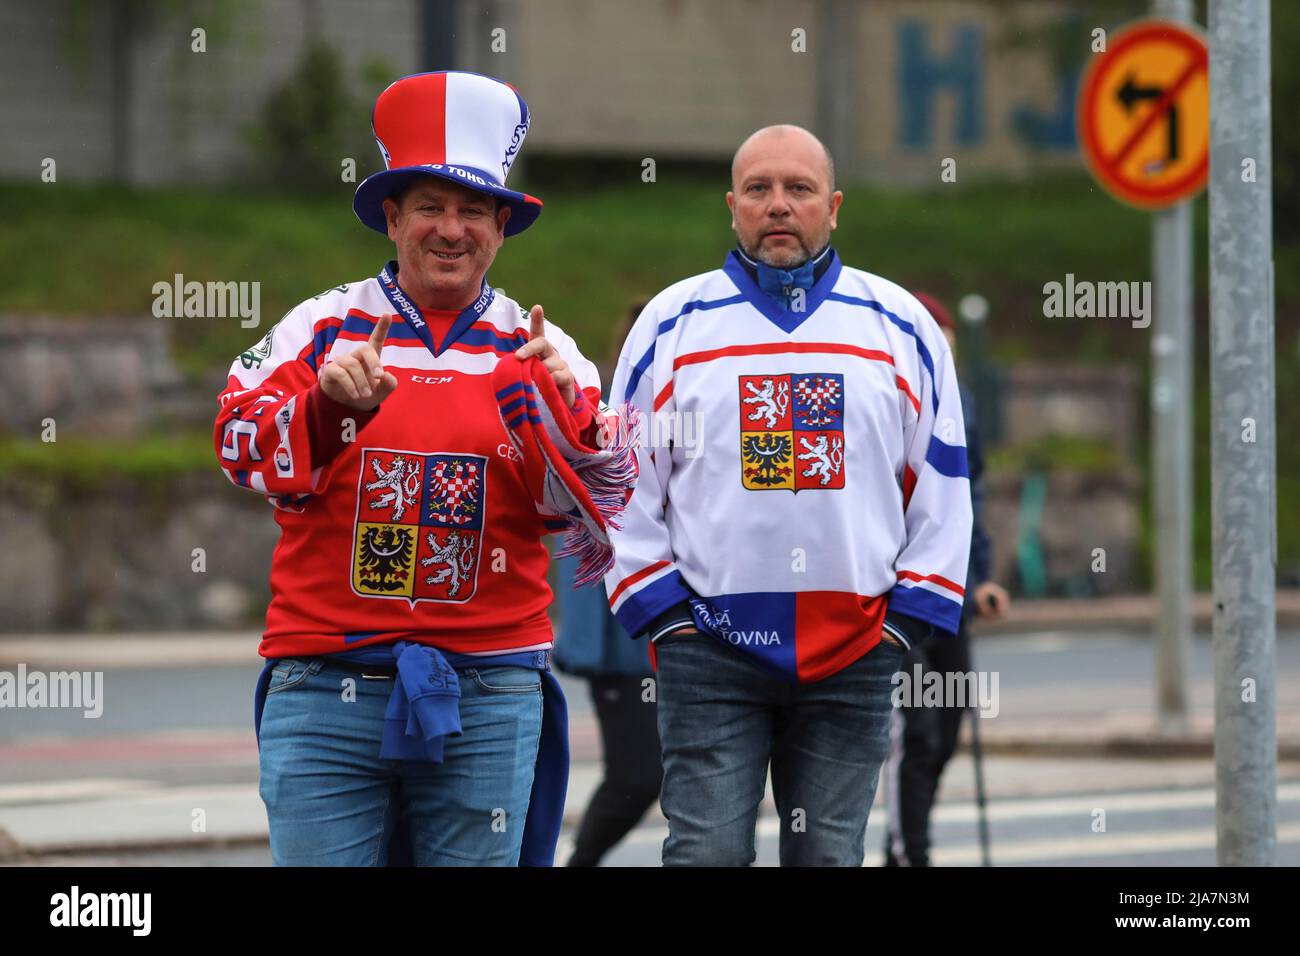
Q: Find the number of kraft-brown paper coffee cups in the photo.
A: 0